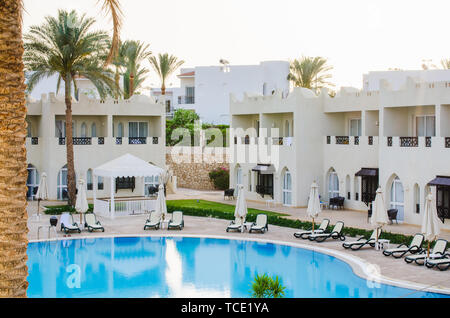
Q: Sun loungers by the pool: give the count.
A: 12